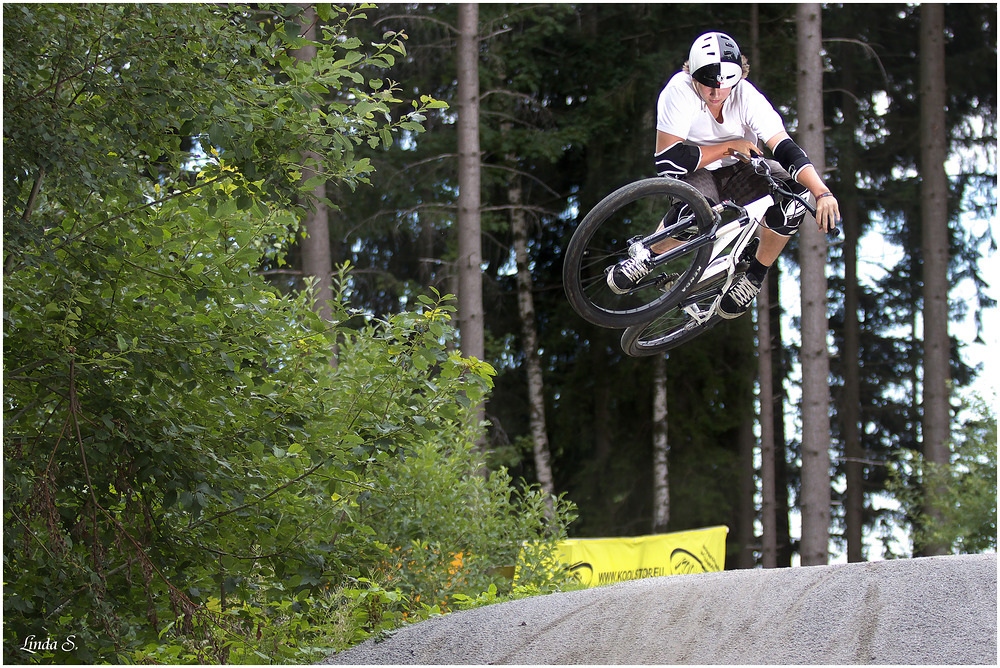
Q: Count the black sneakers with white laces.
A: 2